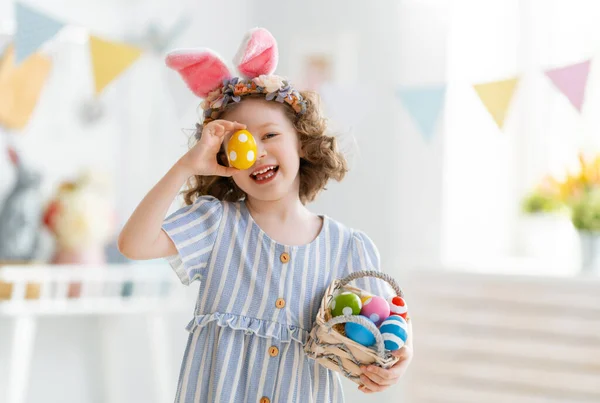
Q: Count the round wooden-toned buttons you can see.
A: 4